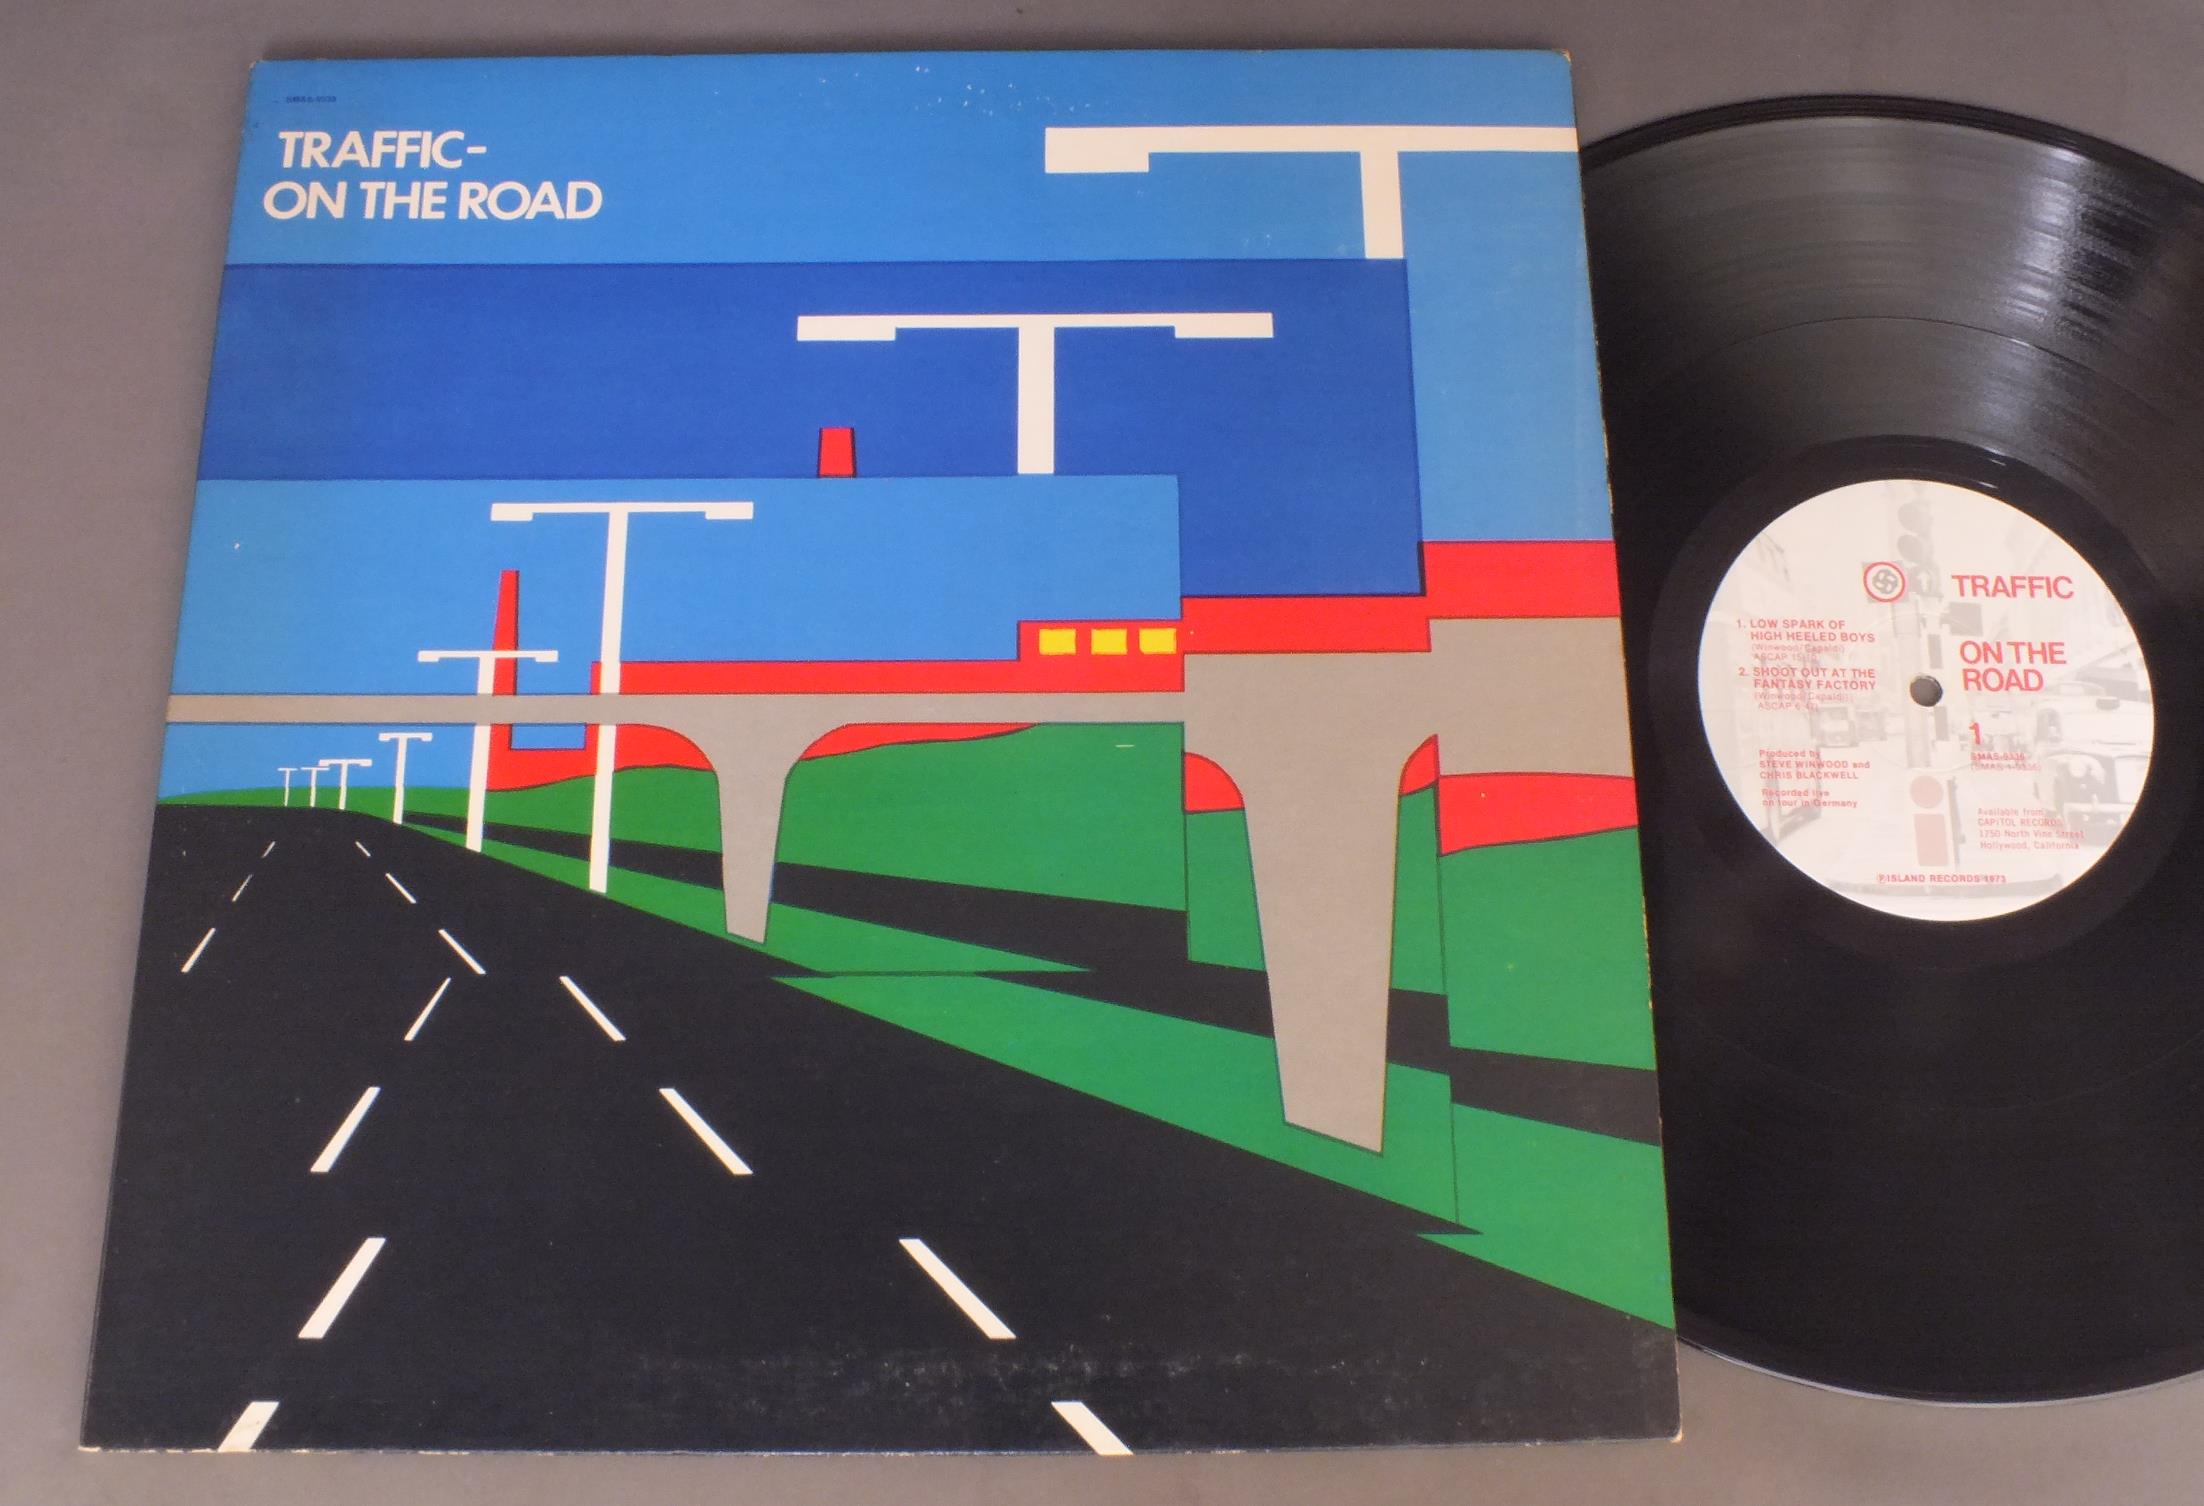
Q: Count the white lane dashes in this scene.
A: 14